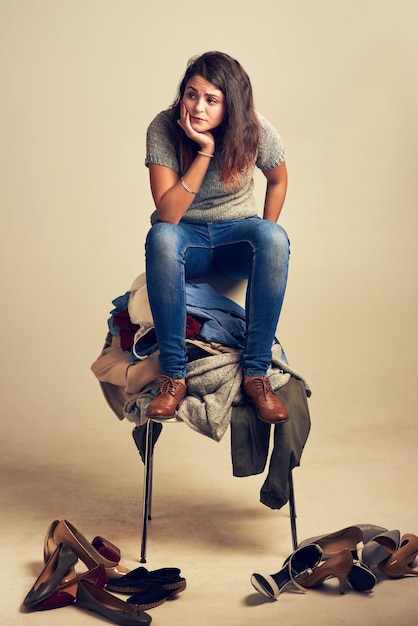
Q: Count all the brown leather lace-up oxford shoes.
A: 2